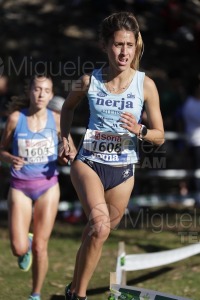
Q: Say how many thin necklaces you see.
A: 1